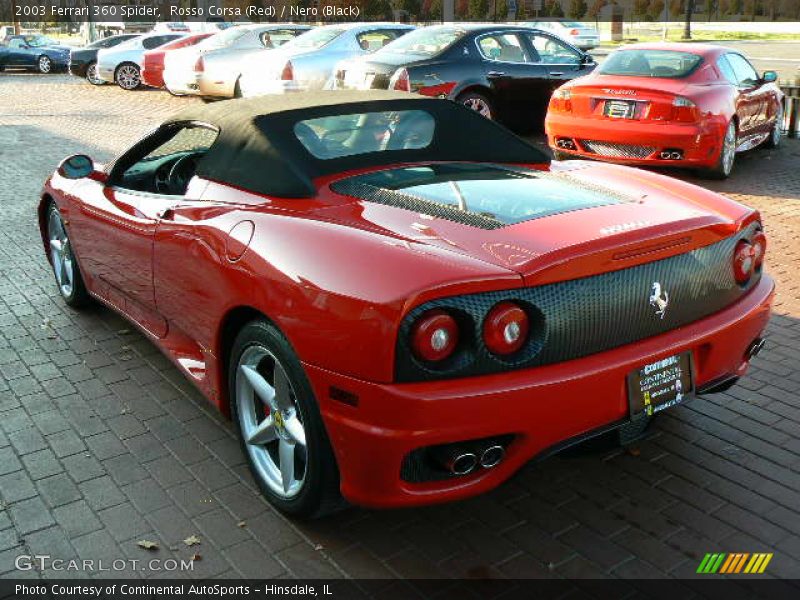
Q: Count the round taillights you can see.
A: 4